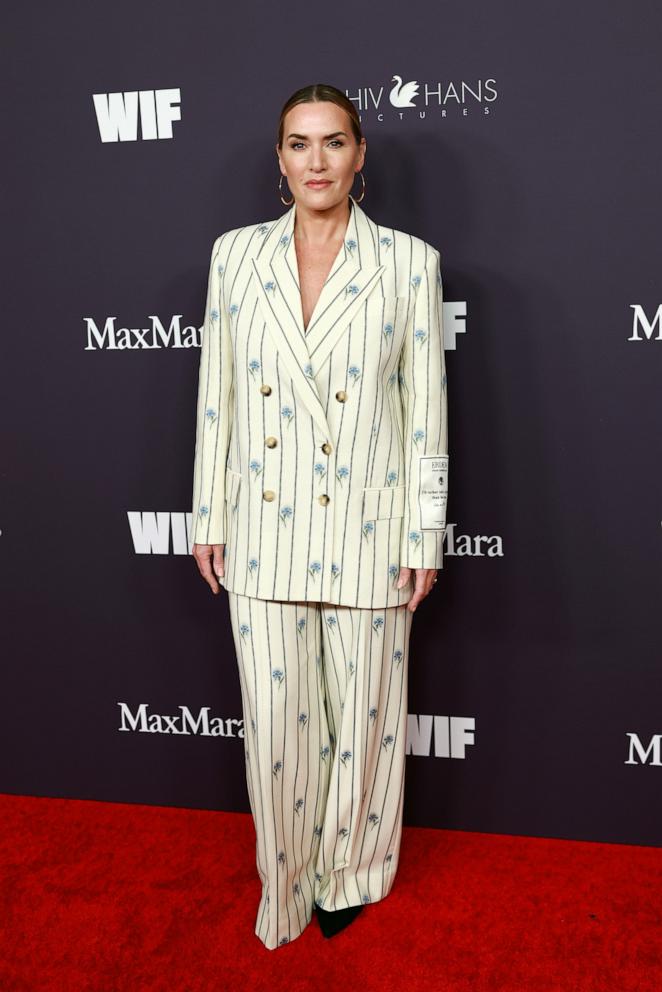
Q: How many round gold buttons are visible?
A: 6